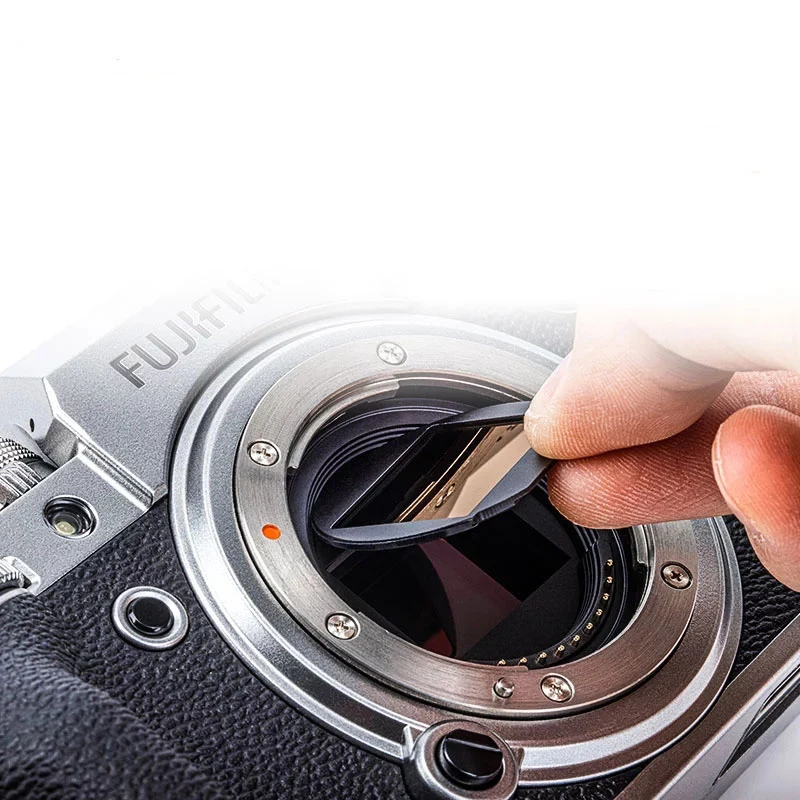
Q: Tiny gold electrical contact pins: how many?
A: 10